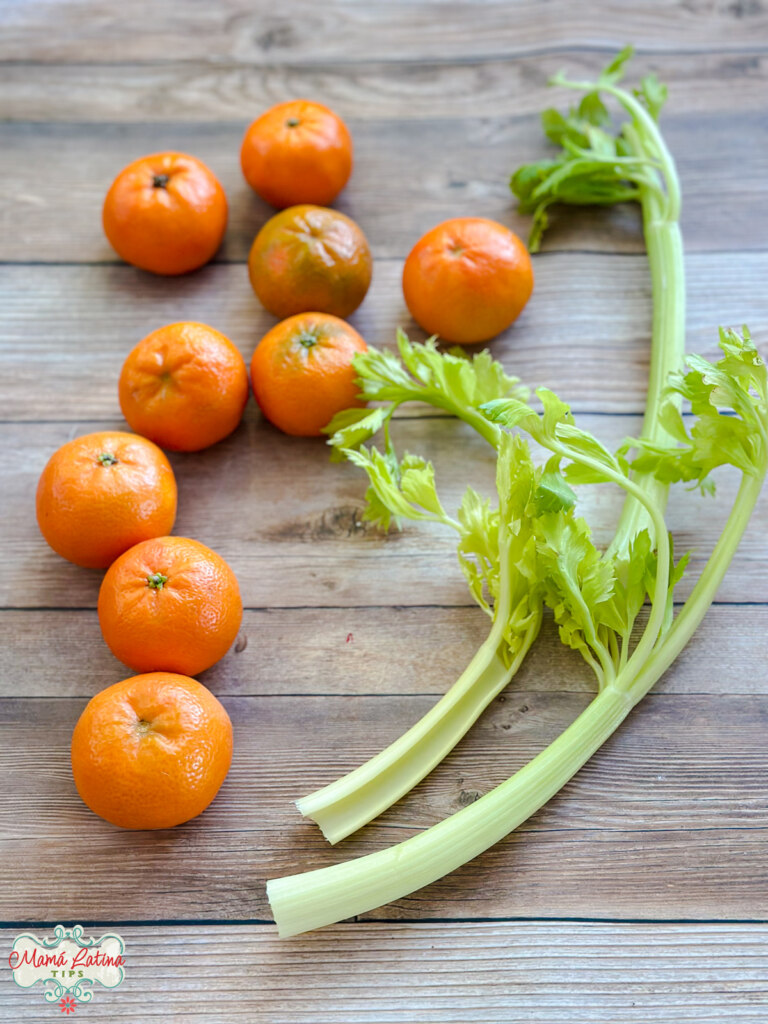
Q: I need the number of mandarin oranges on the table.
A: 9